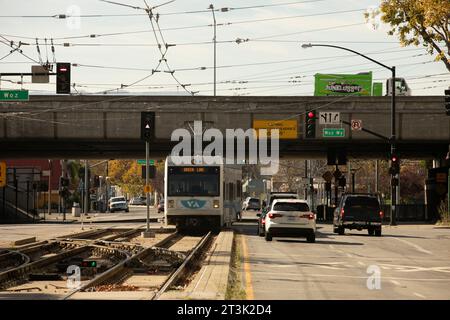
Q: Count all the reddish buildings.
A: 1